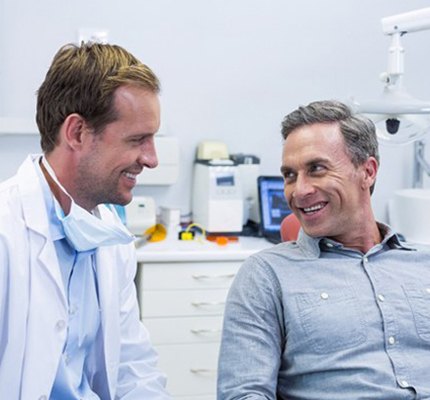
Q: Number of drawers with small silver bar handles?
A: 4